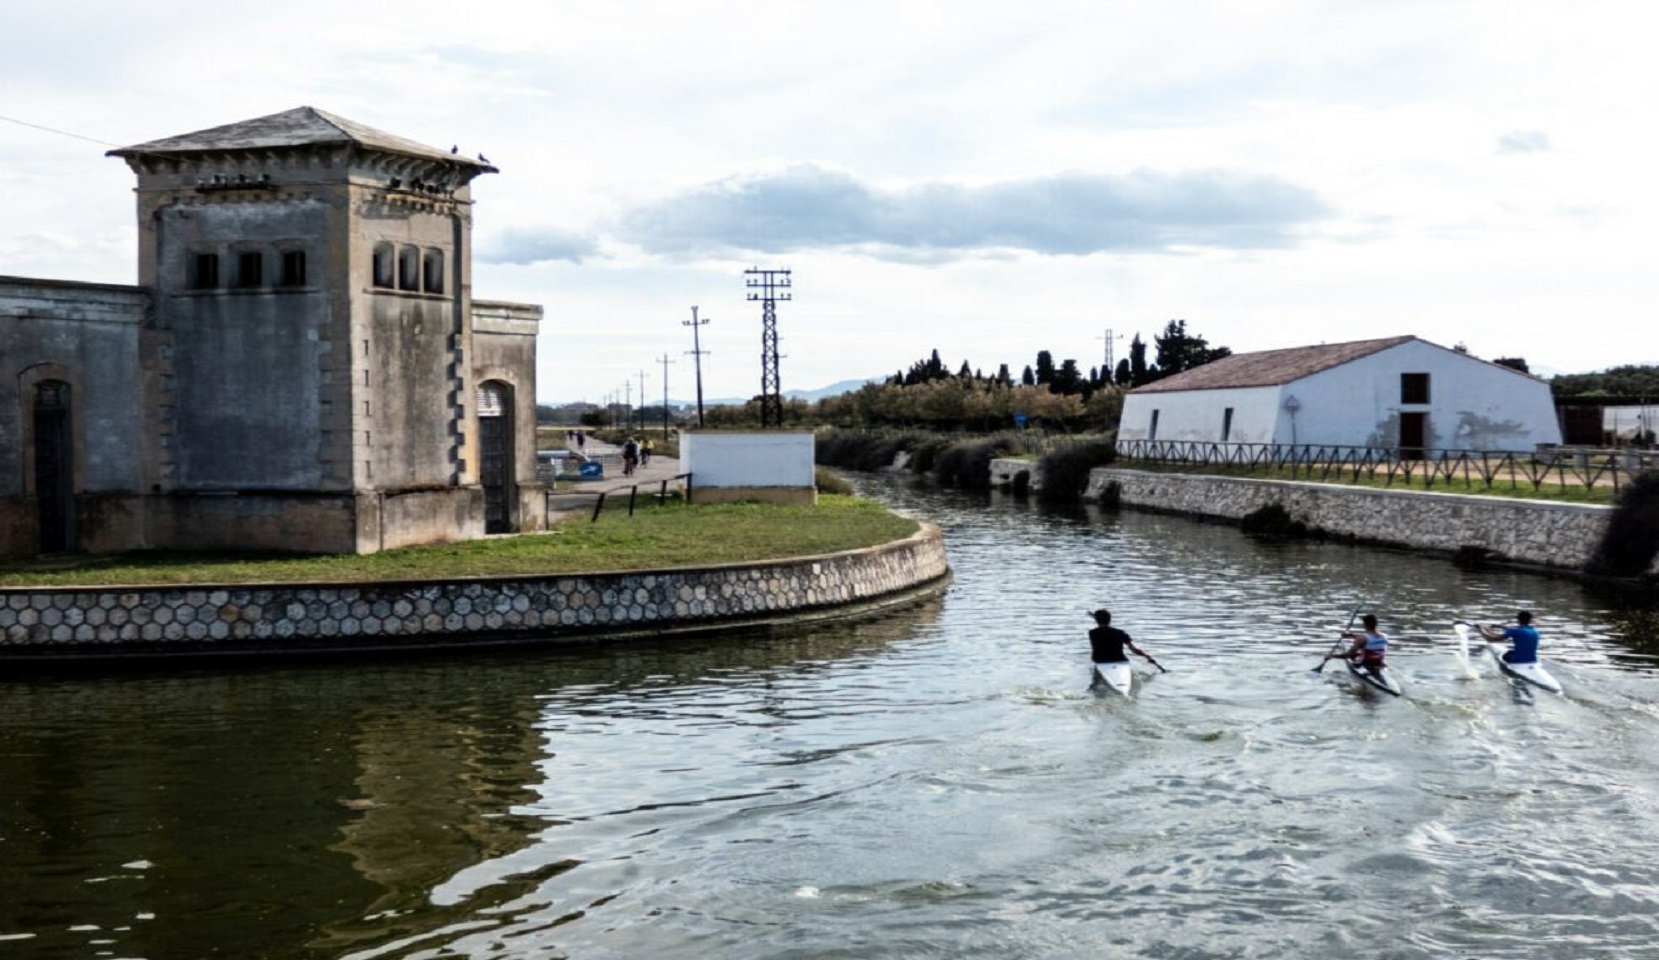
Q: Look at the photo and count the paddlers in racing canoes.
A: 3